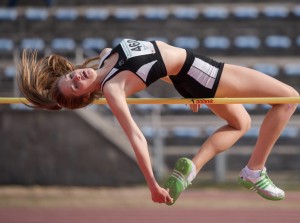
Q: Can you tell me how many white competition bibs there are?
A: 1